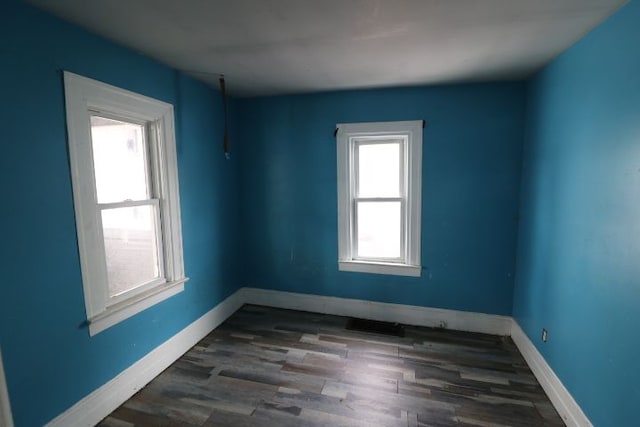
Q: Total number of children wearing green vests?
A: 0